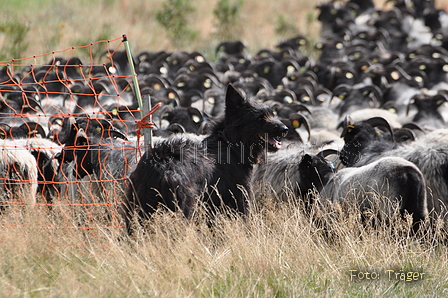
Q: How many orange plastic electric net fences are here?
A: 1